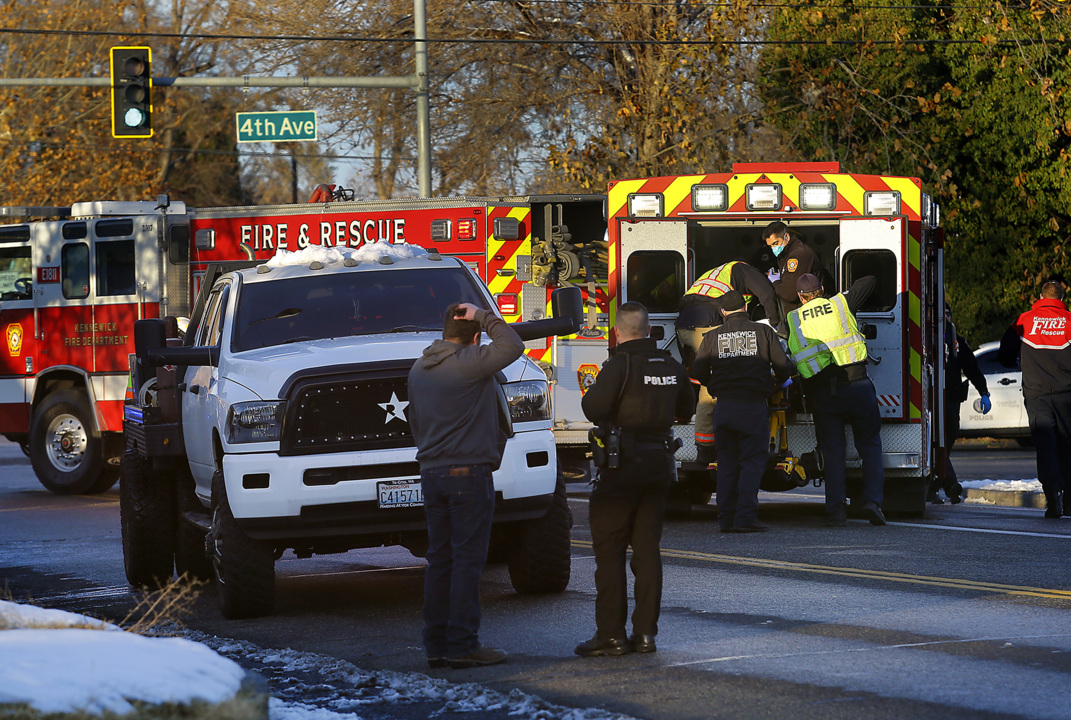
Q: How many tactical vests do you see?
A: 1